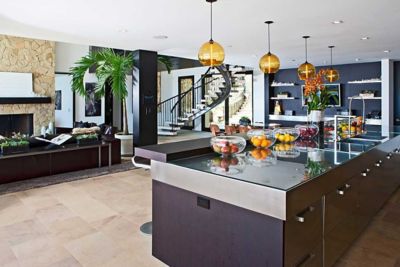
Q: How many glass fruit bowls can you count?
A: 4